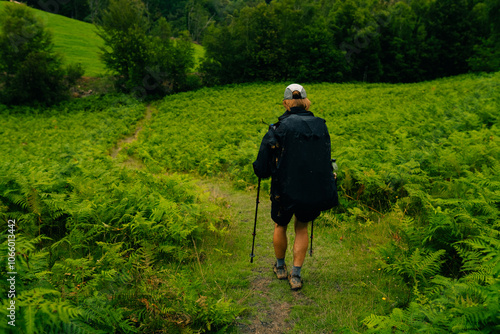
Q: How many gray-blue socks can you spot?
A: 2